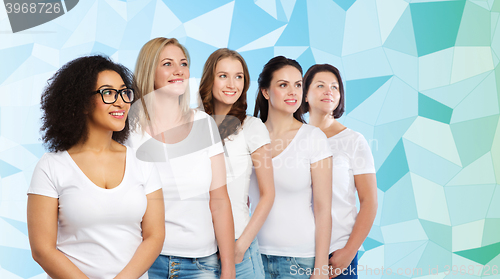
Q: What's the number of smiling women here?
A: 5